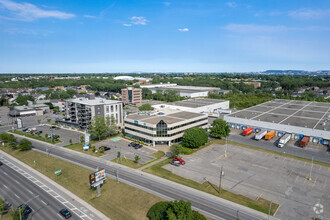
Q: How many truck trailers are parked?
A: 5